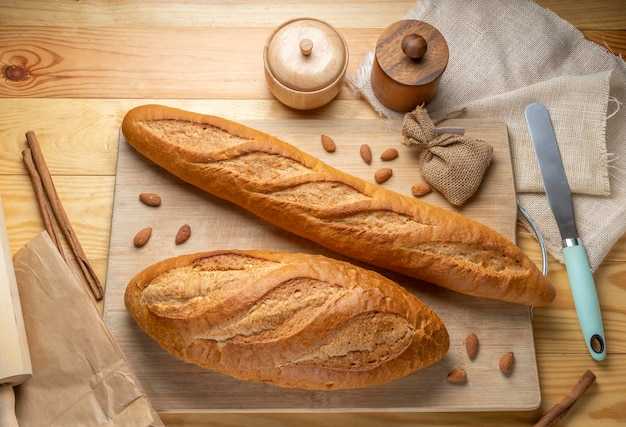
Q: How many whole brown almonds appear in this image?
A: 11